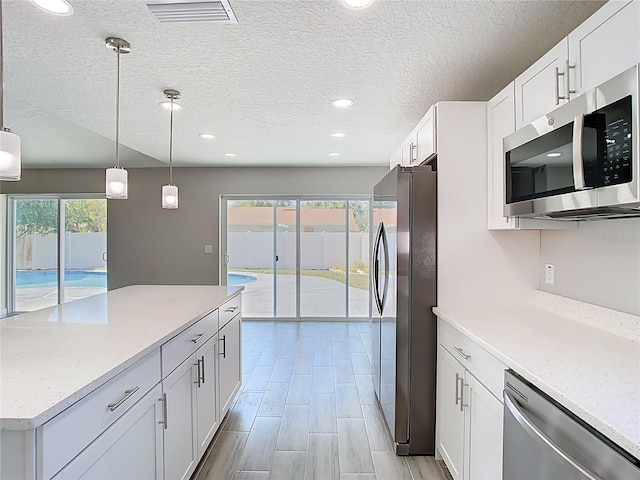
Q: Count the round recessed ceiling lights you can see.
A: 8